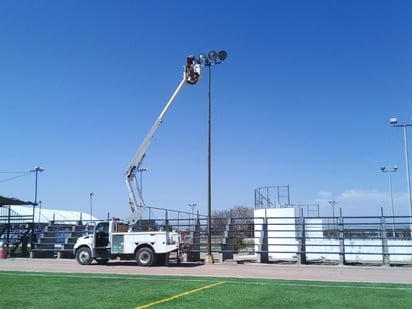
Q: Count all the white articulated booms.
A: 1